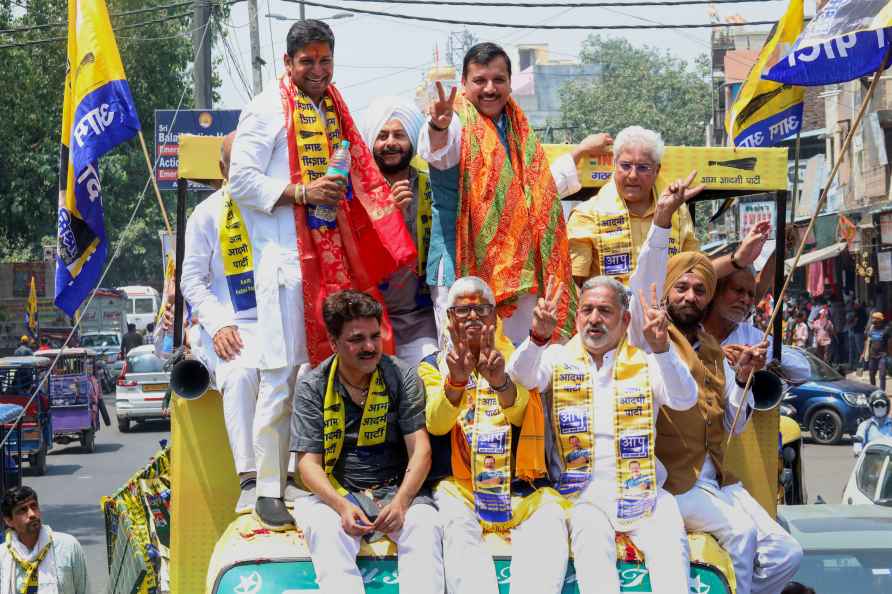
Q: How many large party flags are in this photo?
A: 3